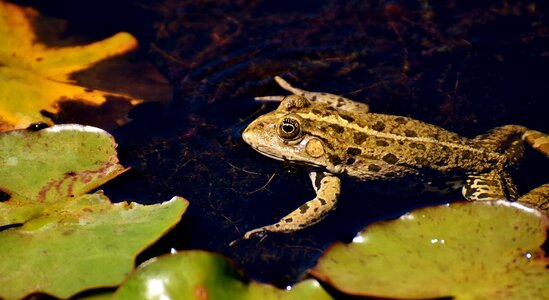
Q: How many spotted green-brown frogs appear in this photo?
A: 1